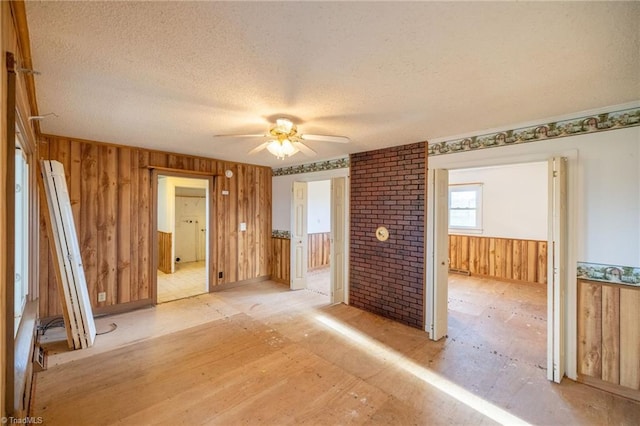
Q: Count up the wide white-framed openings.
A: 2